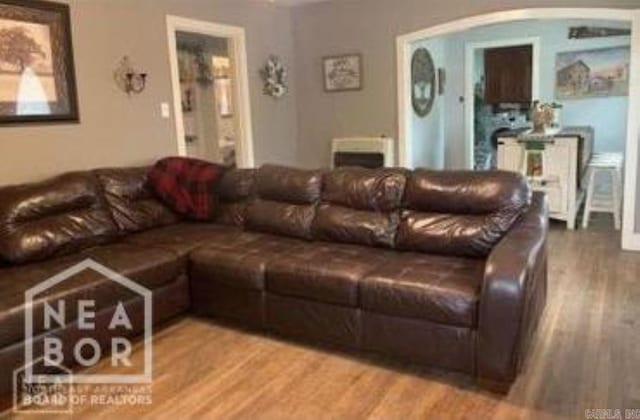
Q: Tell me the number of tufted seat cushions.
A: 3